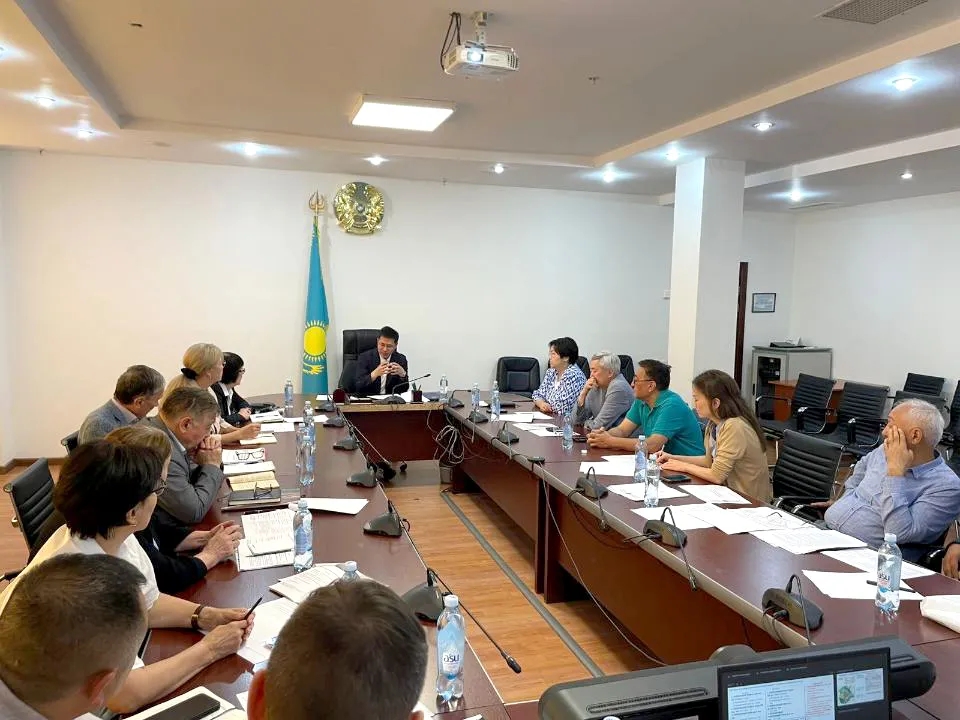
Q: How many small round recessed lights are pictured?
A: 12